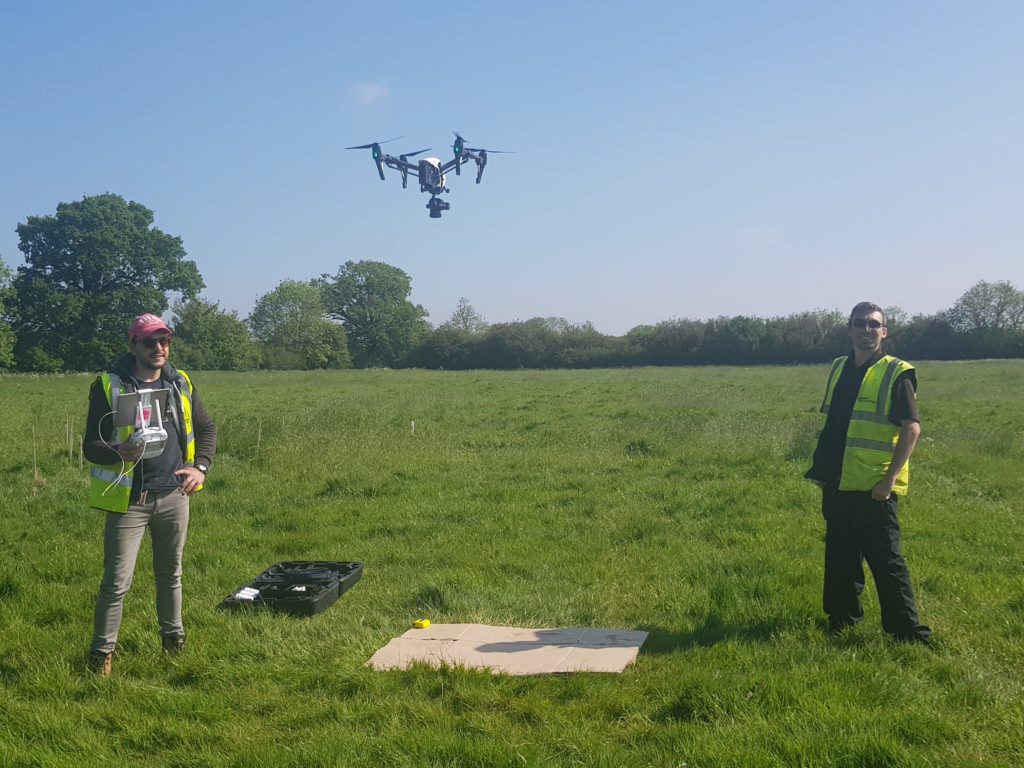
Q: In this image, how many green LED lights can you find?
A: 2